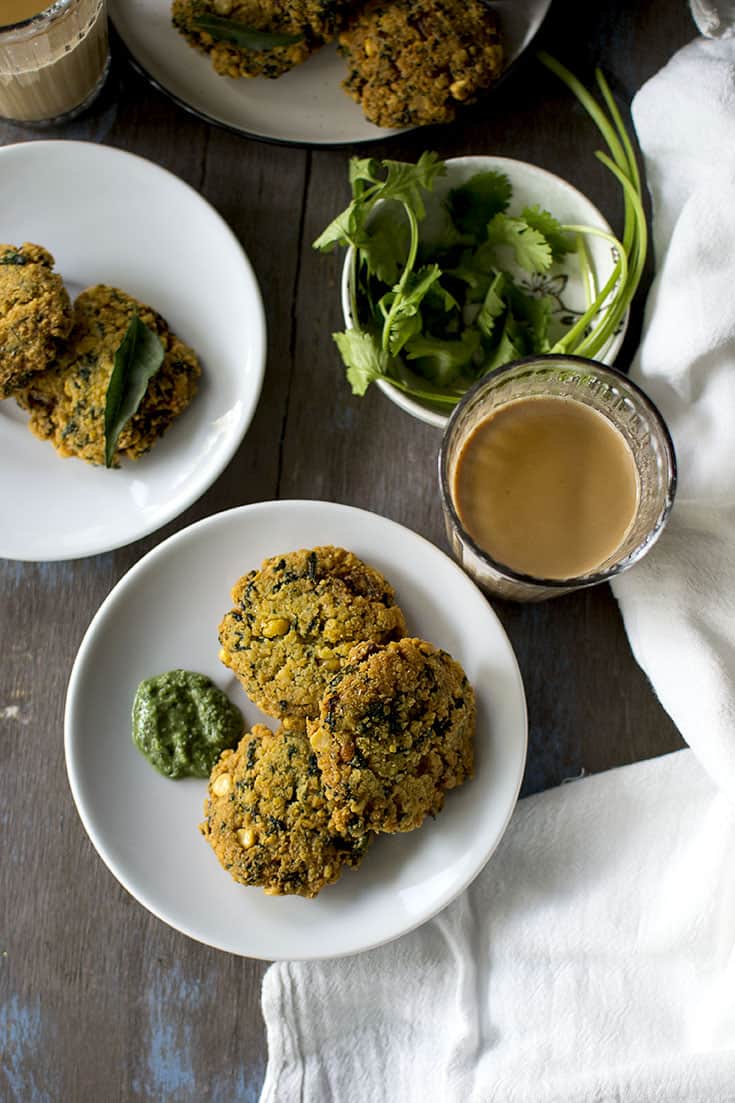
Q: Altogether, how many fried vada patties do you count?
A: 7